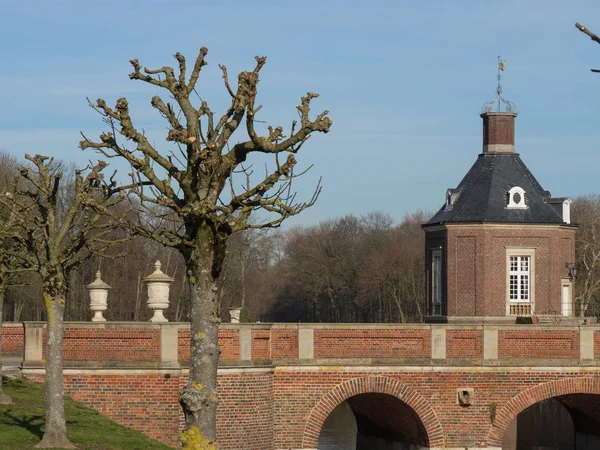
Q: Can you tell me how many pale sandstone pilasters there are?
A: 7